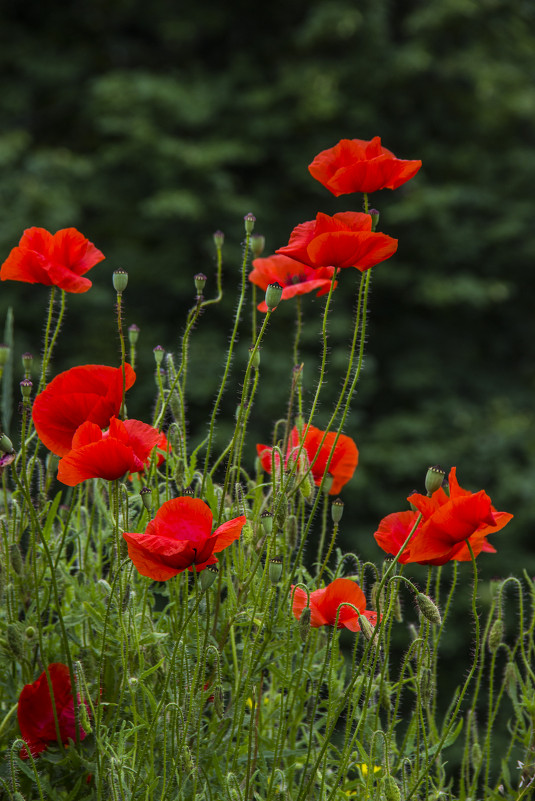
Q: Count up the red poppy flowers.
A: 11